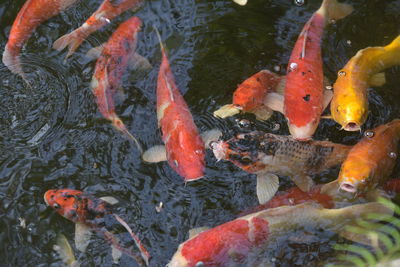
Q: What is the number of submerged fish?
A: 12